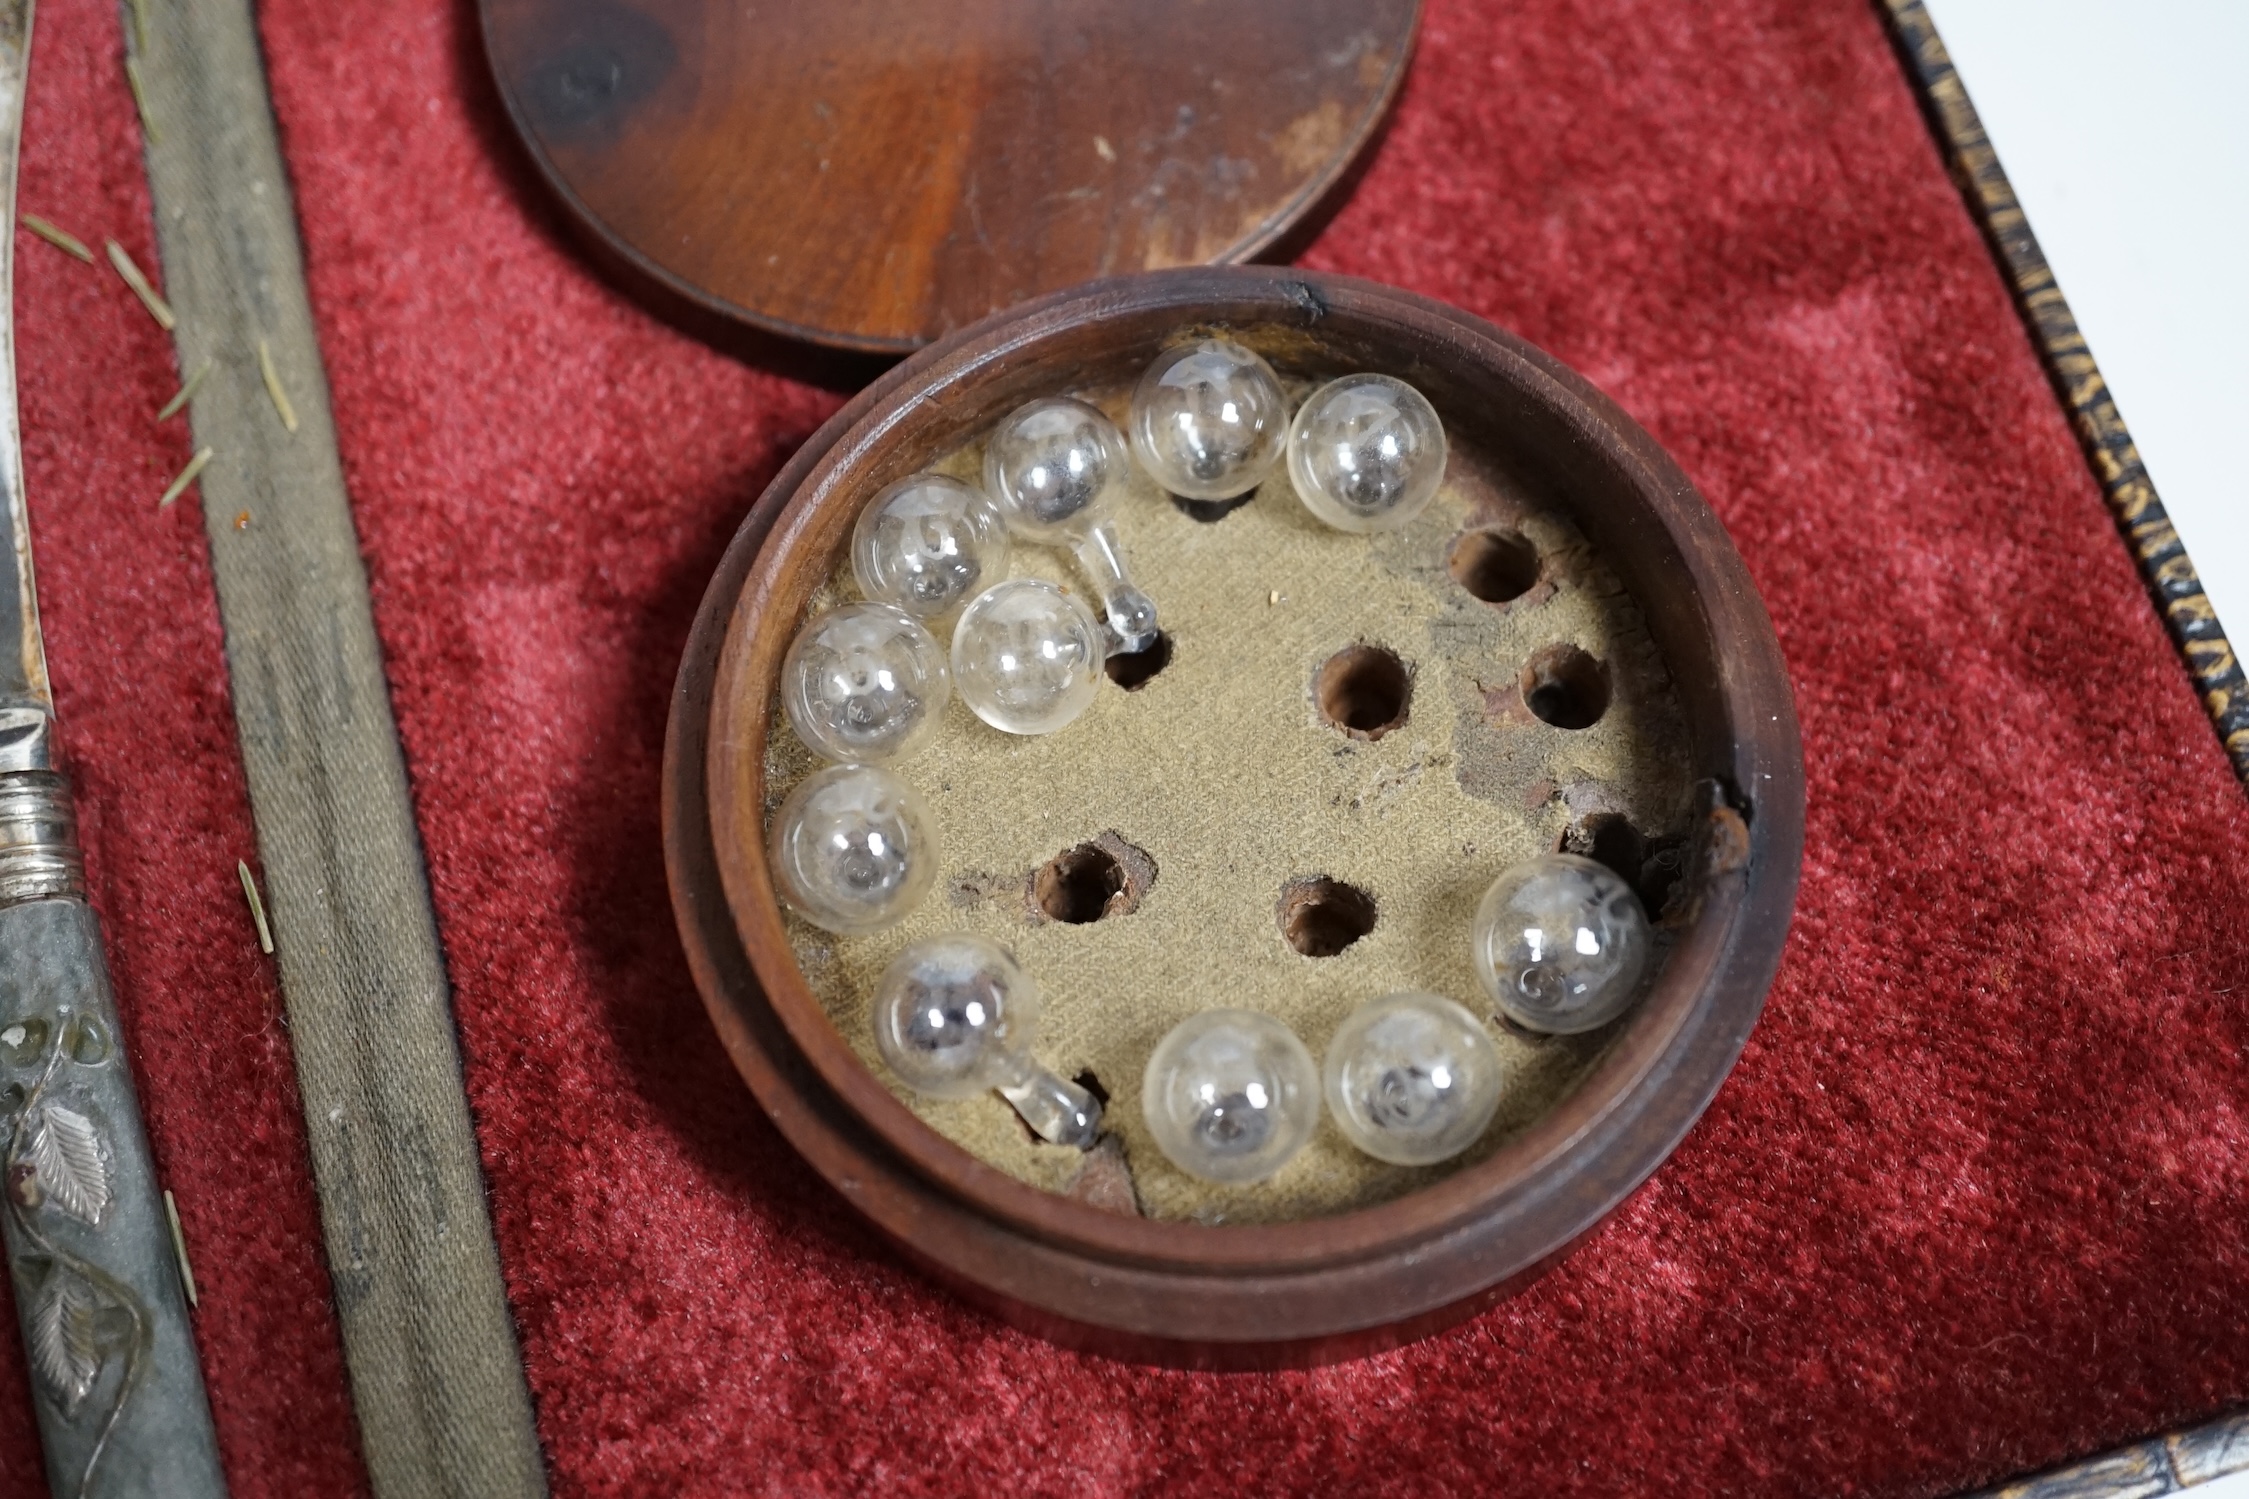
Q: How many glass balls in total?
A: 11